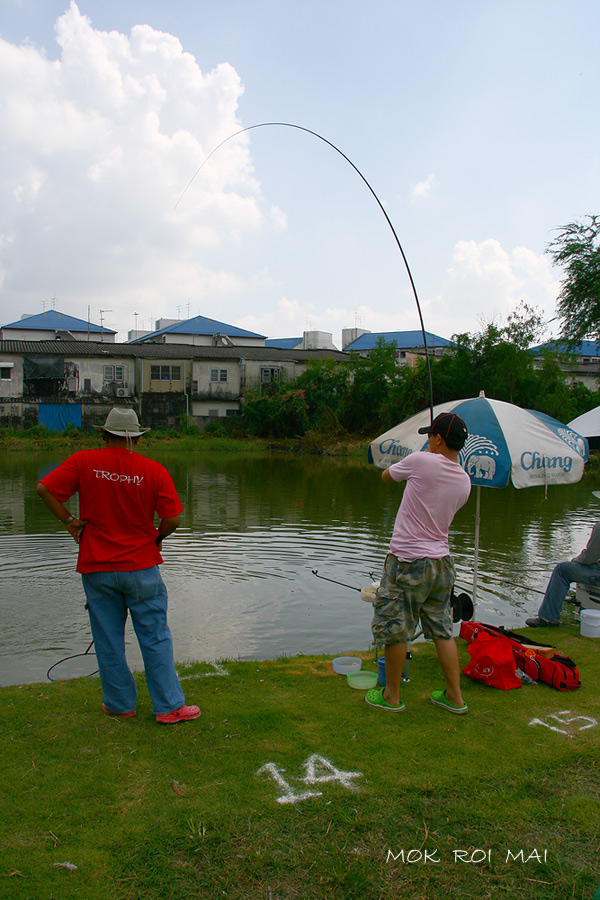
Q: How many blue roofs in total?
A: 5